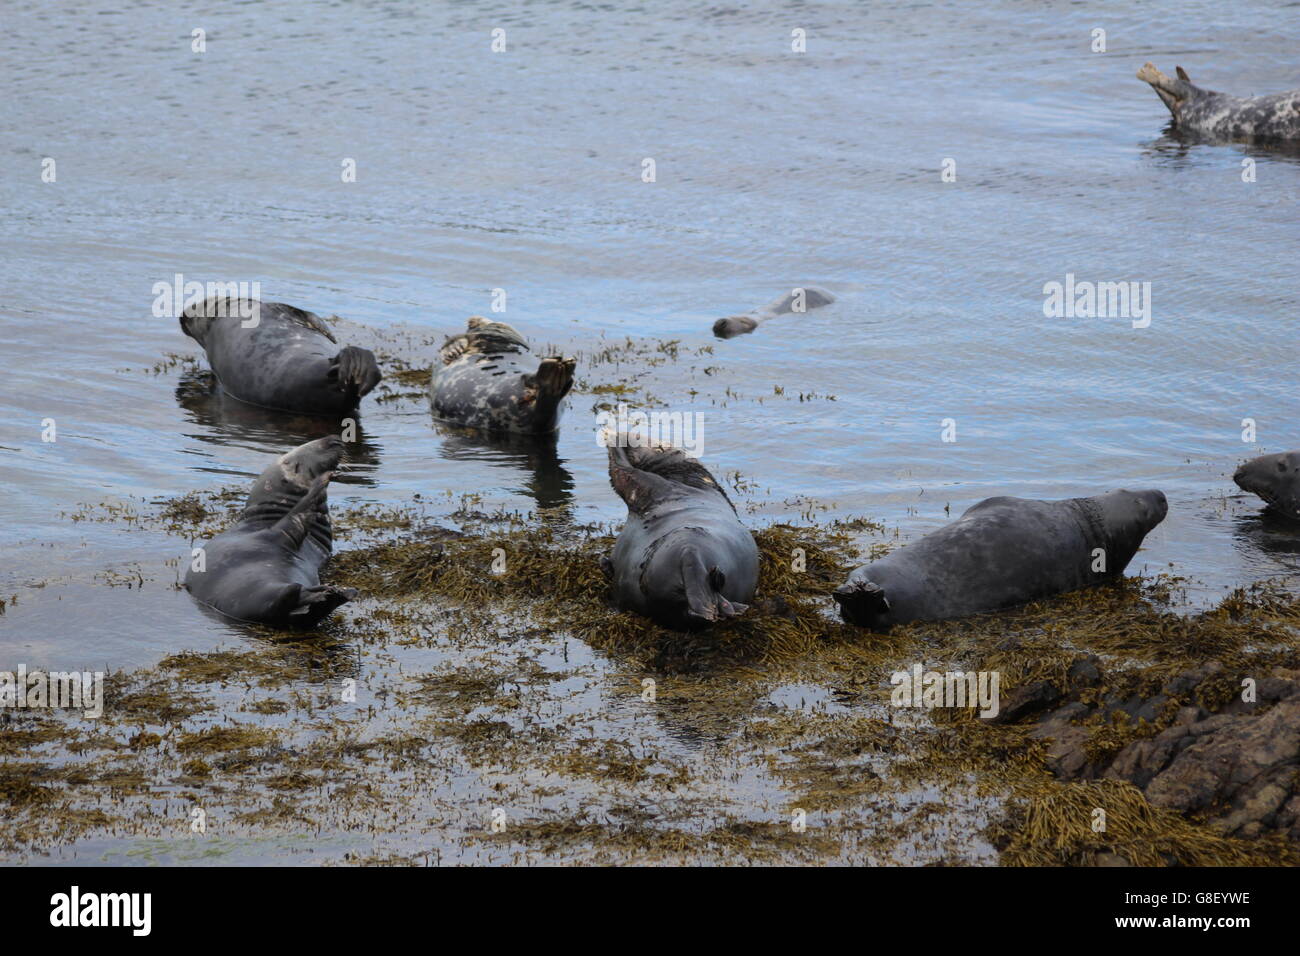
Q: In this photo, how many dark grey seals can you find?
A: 5